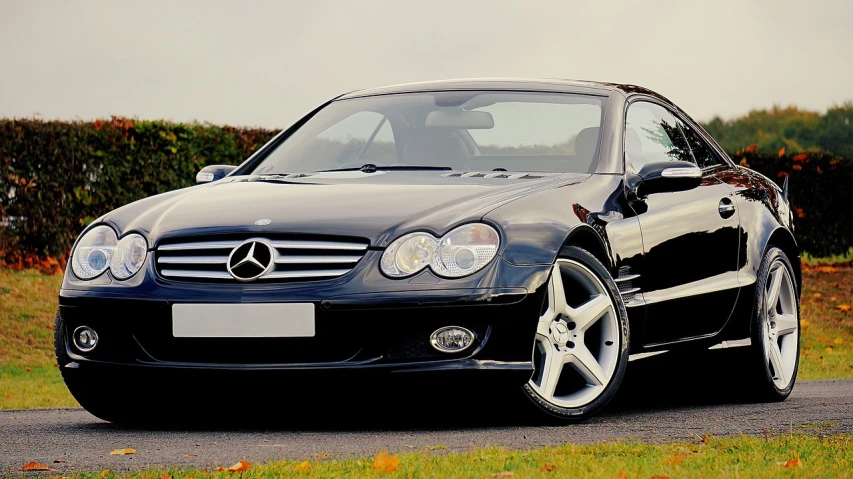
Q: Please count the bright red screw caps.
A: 0